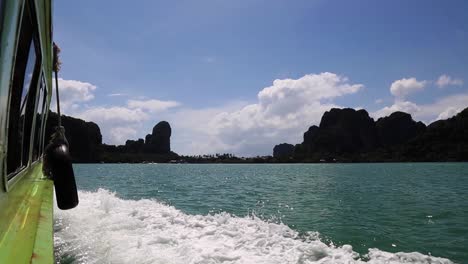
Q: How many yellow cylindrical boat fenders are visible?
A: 0